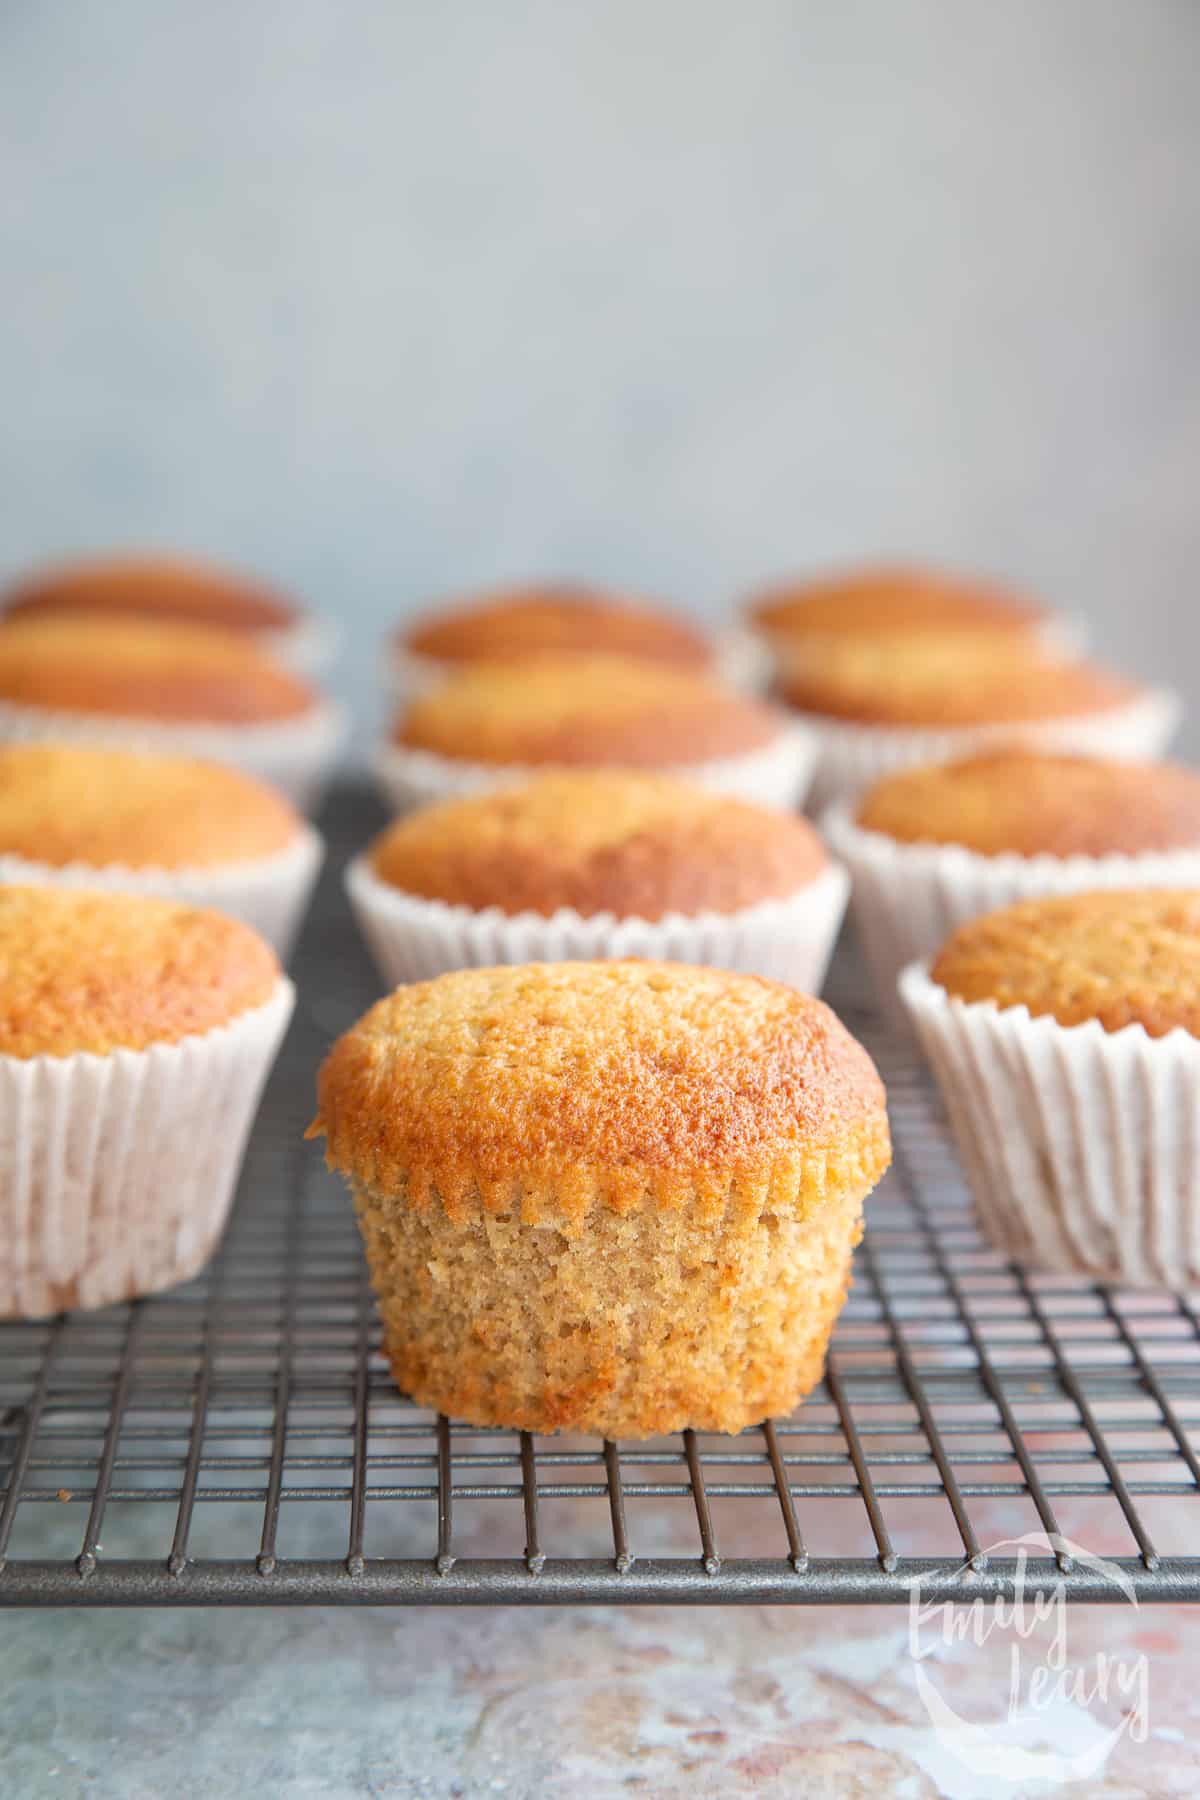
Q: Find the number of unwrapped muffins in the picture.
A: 1